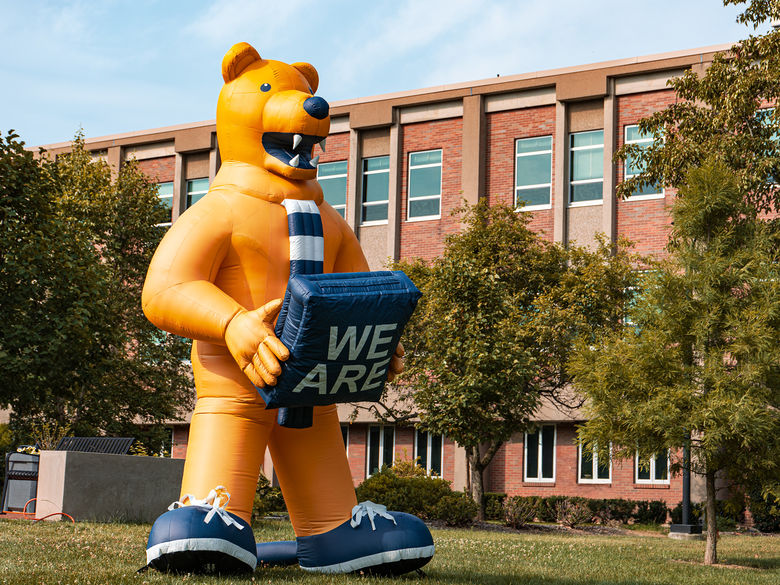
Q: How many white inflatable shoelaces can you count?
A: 2